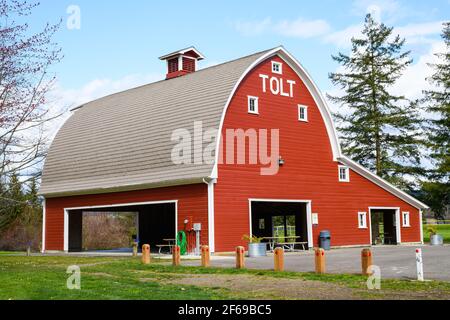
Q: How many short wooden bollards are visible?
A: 7